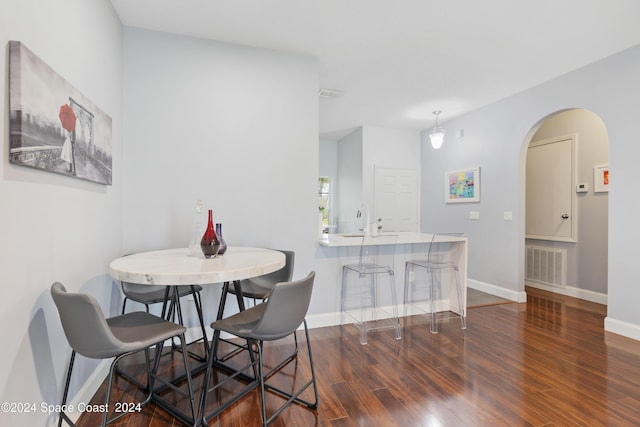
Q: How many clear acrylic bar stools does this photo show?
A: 2